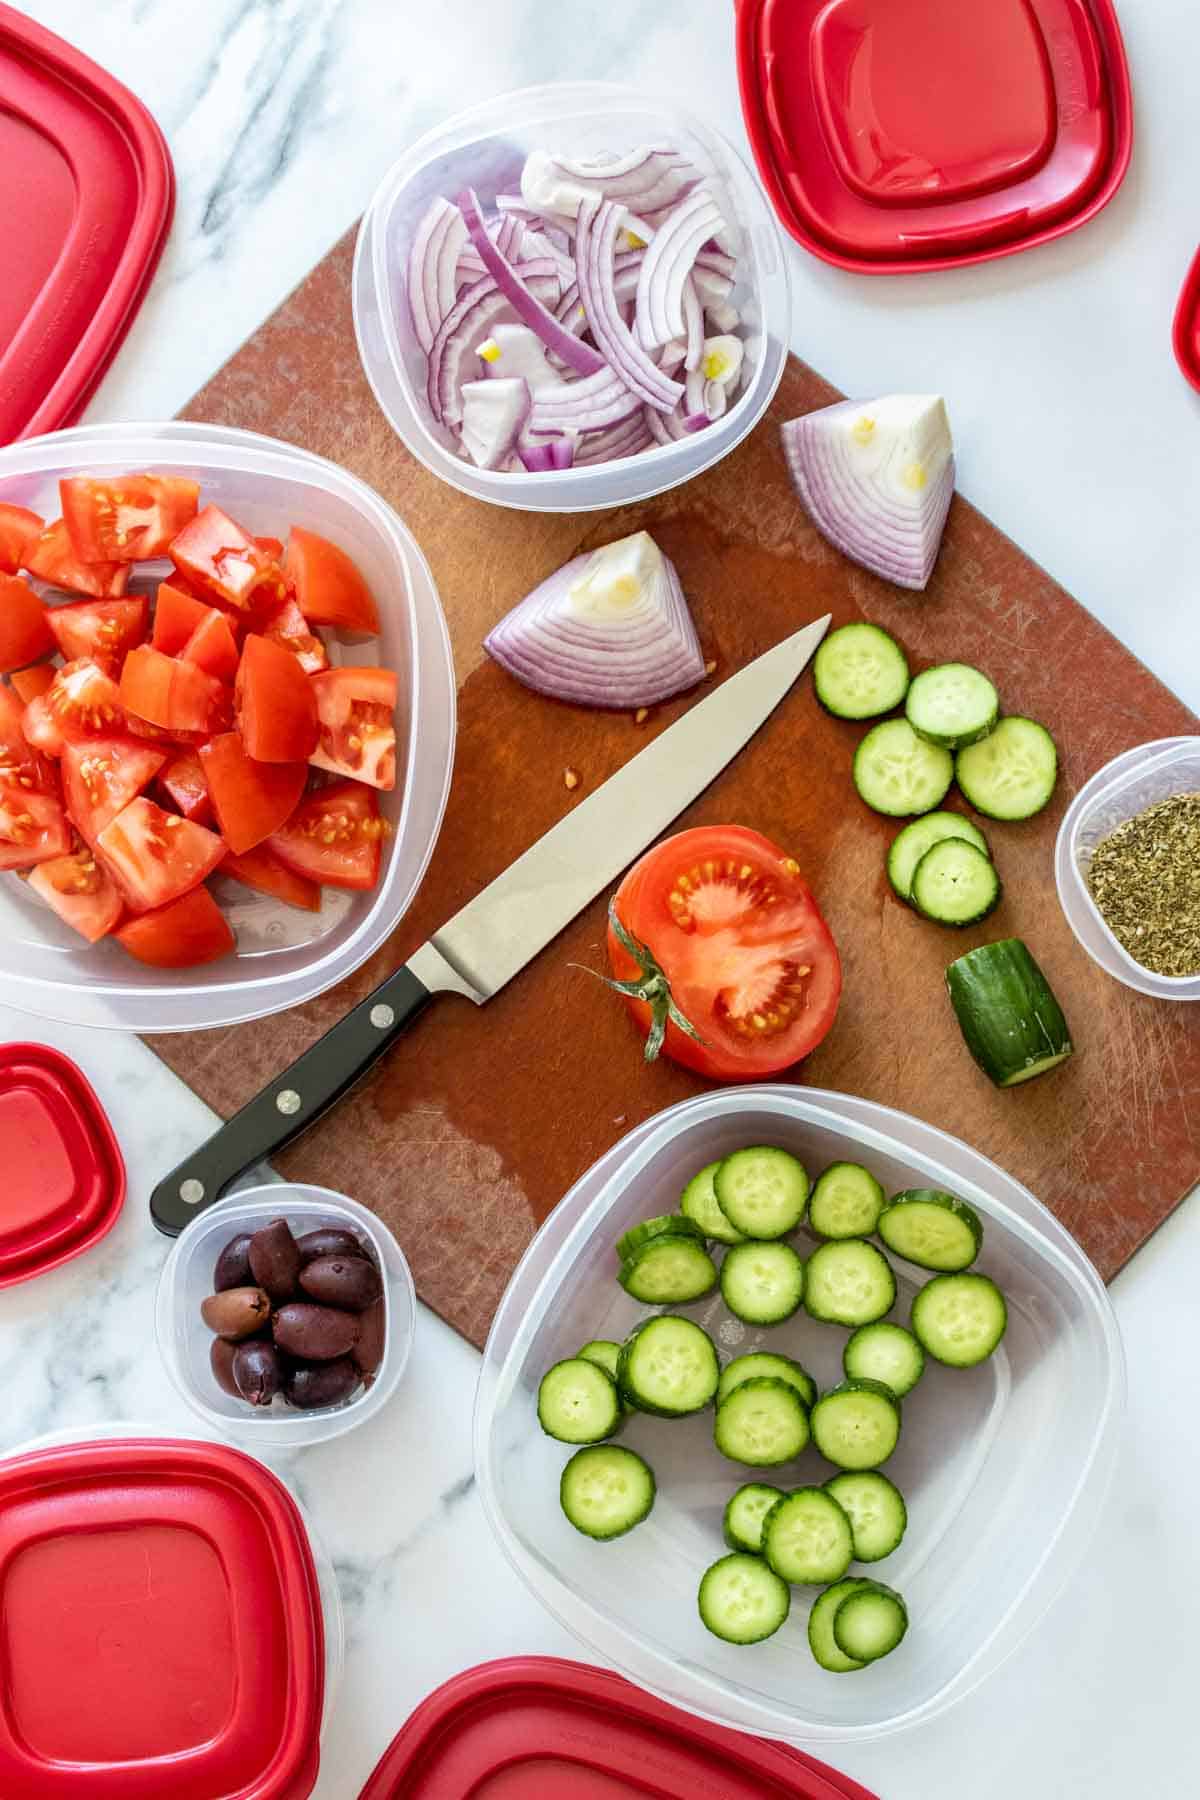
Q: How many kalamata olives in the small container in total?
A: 10